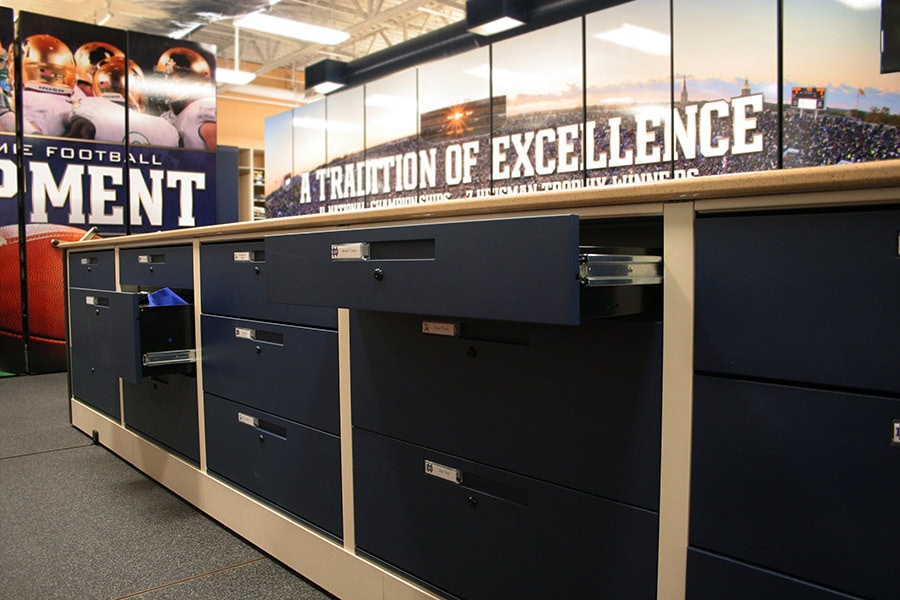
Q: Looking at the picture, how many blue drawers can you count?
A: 14